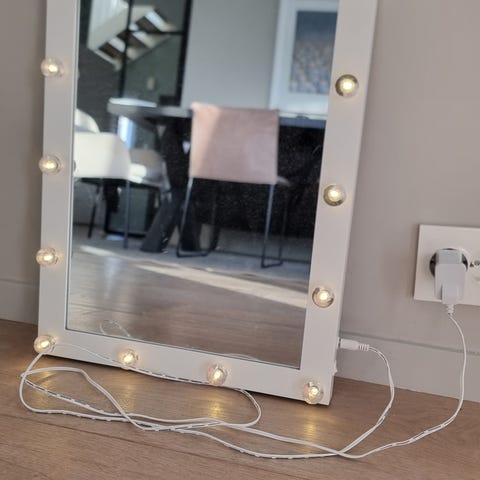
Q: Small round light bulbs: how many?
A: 10